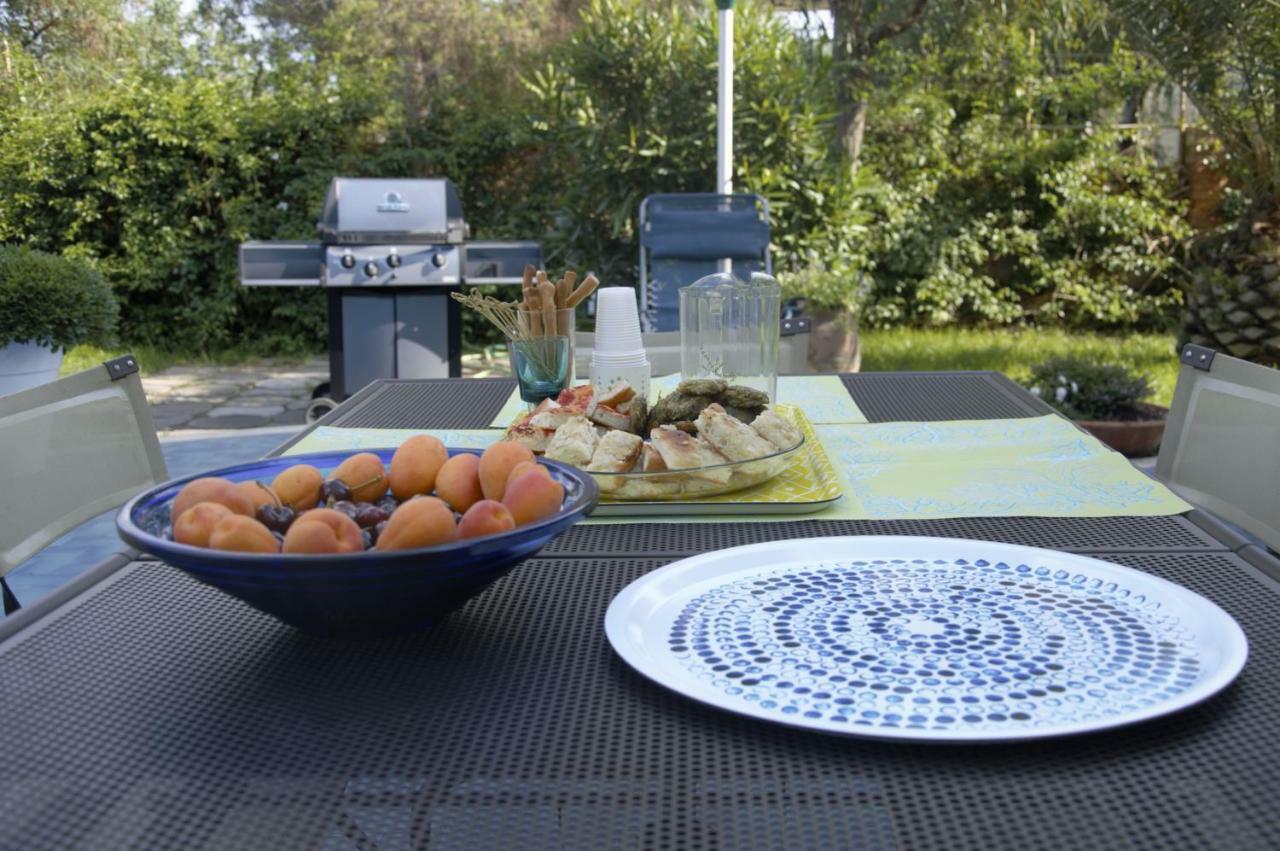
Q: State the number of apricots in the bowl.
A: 14